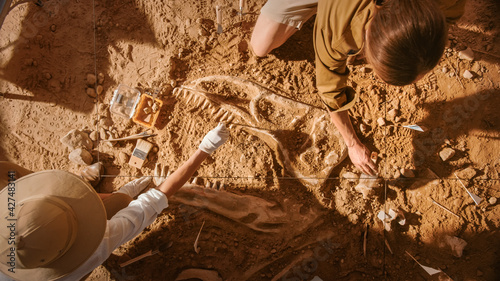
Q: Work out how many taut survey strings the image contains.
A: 3